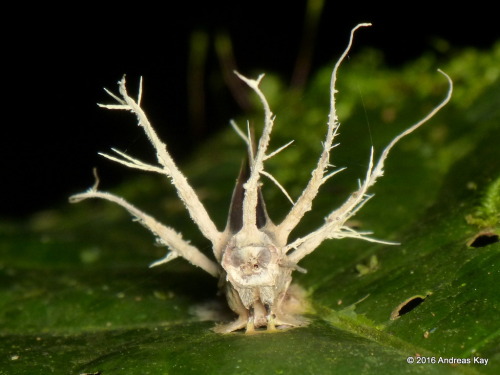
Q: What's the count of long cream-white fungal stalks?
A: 5